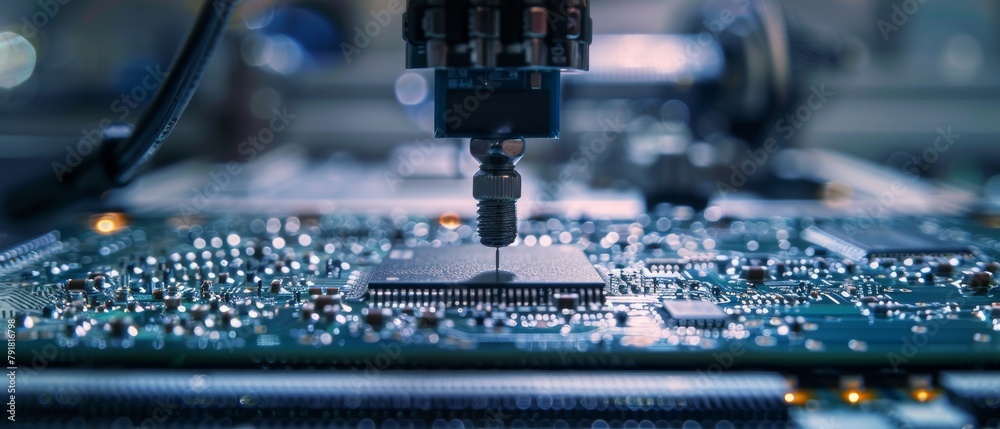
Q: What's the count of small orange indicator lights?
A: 5